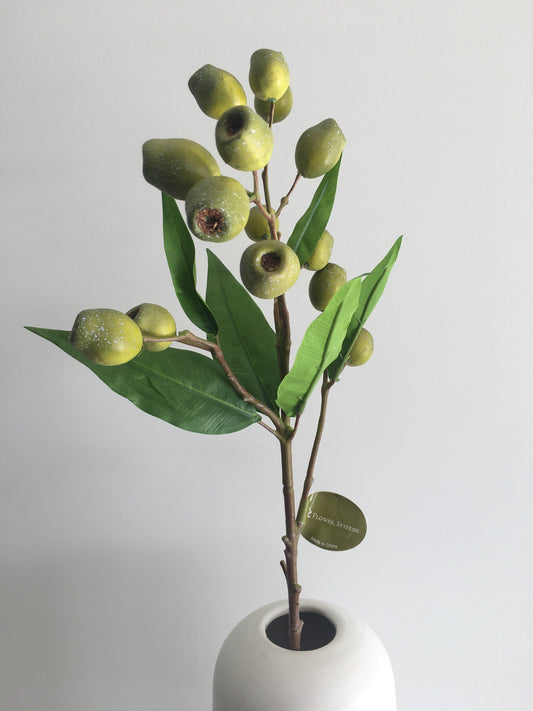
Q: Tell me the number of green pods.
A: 14